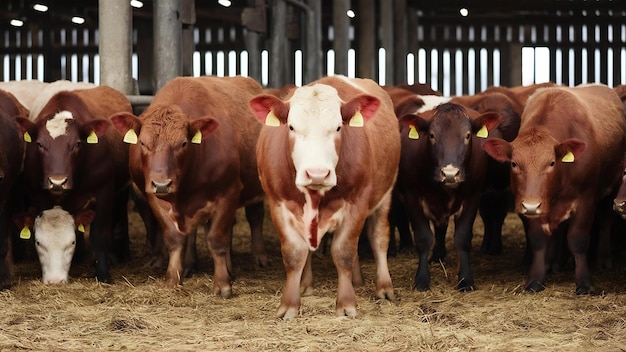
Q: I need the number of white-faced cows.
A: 2